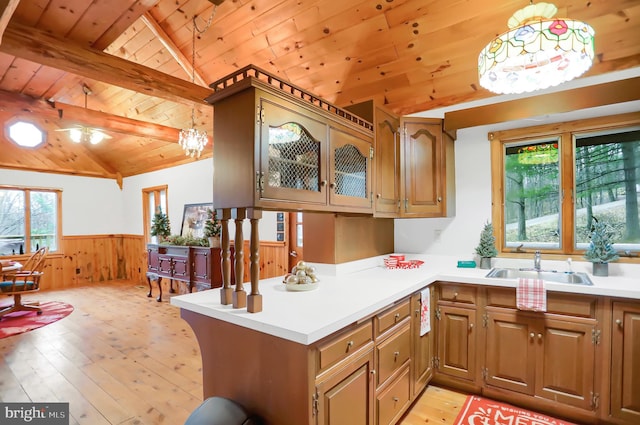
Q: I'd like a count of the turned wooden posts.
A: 3